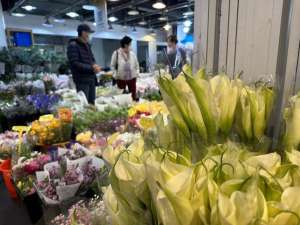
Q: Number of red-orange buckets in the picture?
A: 1